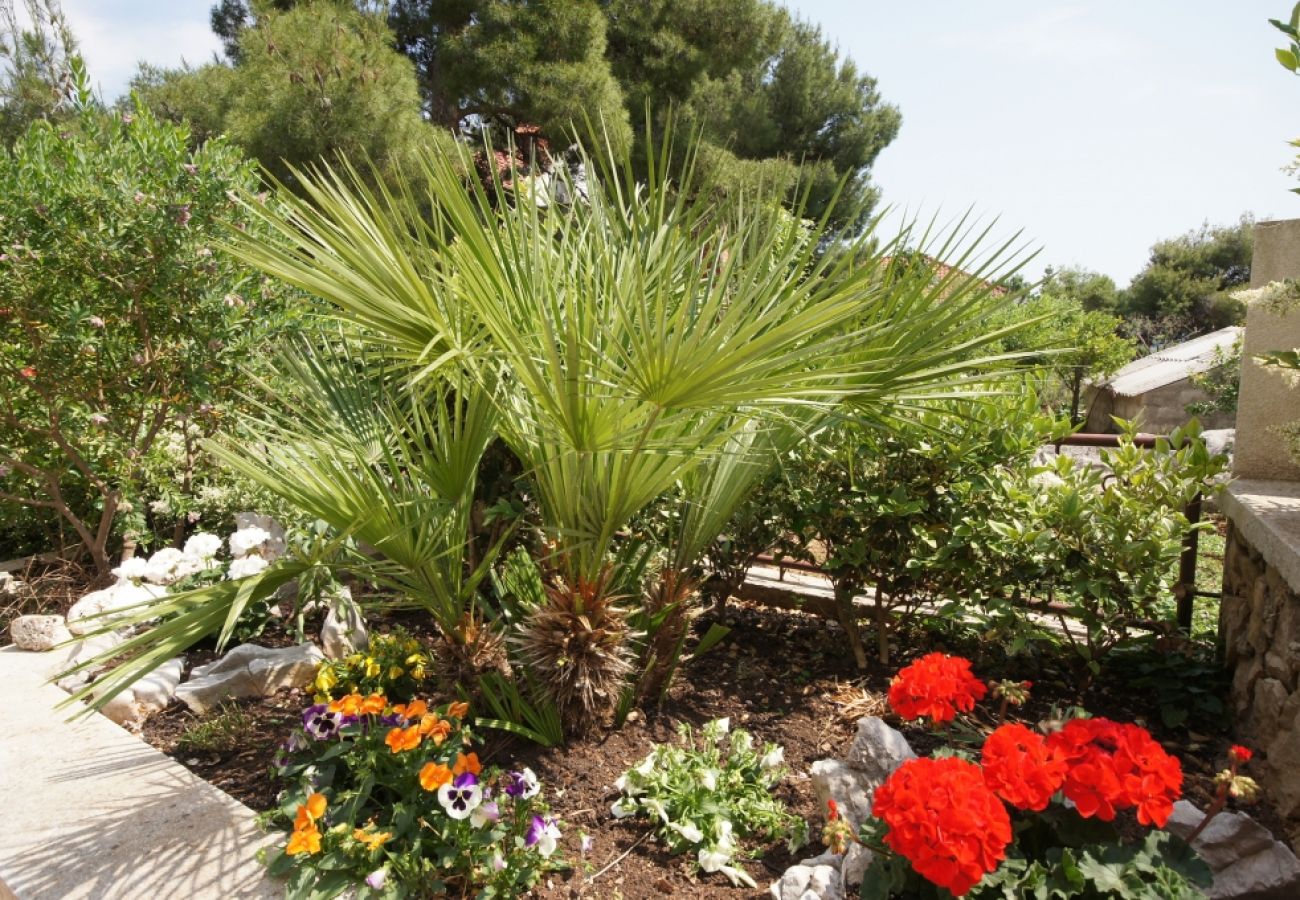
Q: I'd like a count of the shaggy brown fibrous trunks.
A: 3